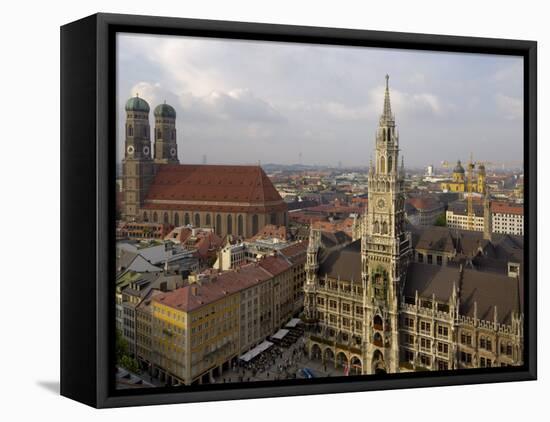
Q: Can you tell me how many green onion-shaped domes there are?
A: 2